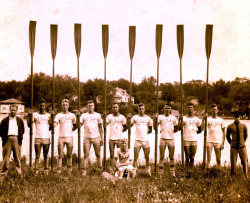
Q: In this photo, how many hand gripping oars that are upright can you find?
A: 8